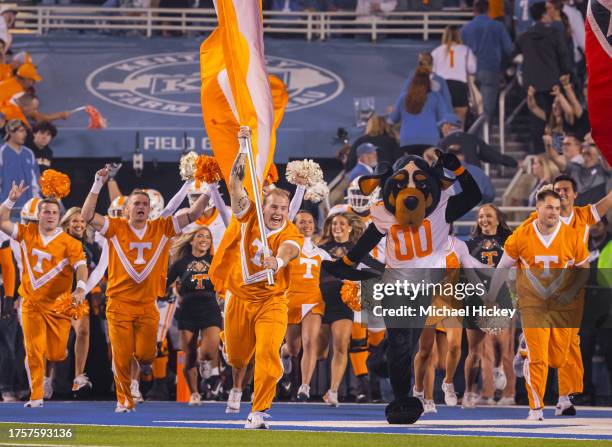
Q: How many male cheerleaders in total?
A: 5